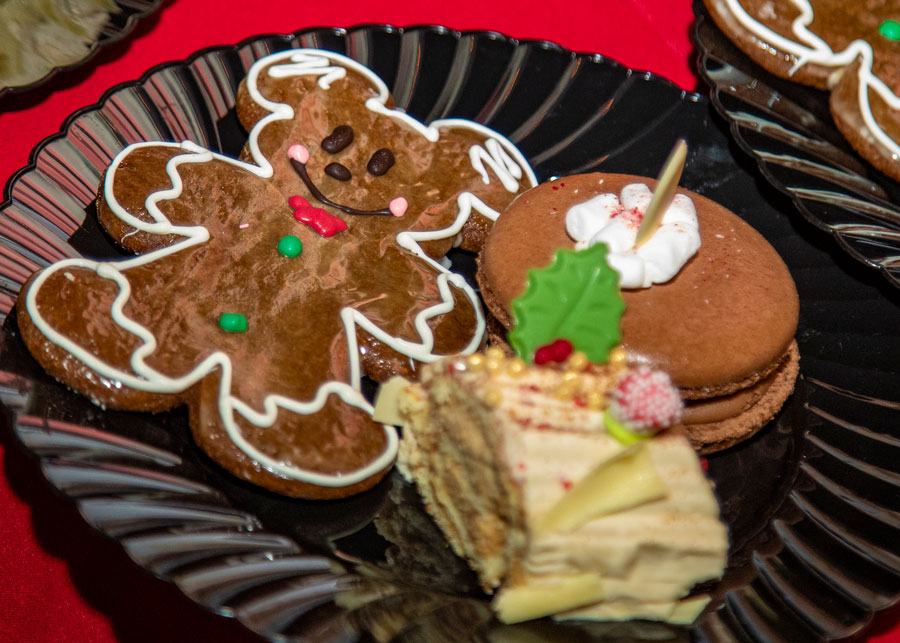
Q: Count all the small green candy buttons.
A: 3